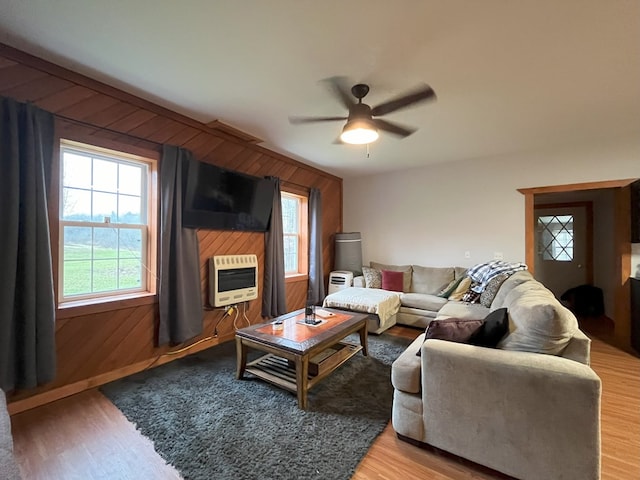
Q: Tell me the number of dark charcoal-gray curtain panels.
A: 4